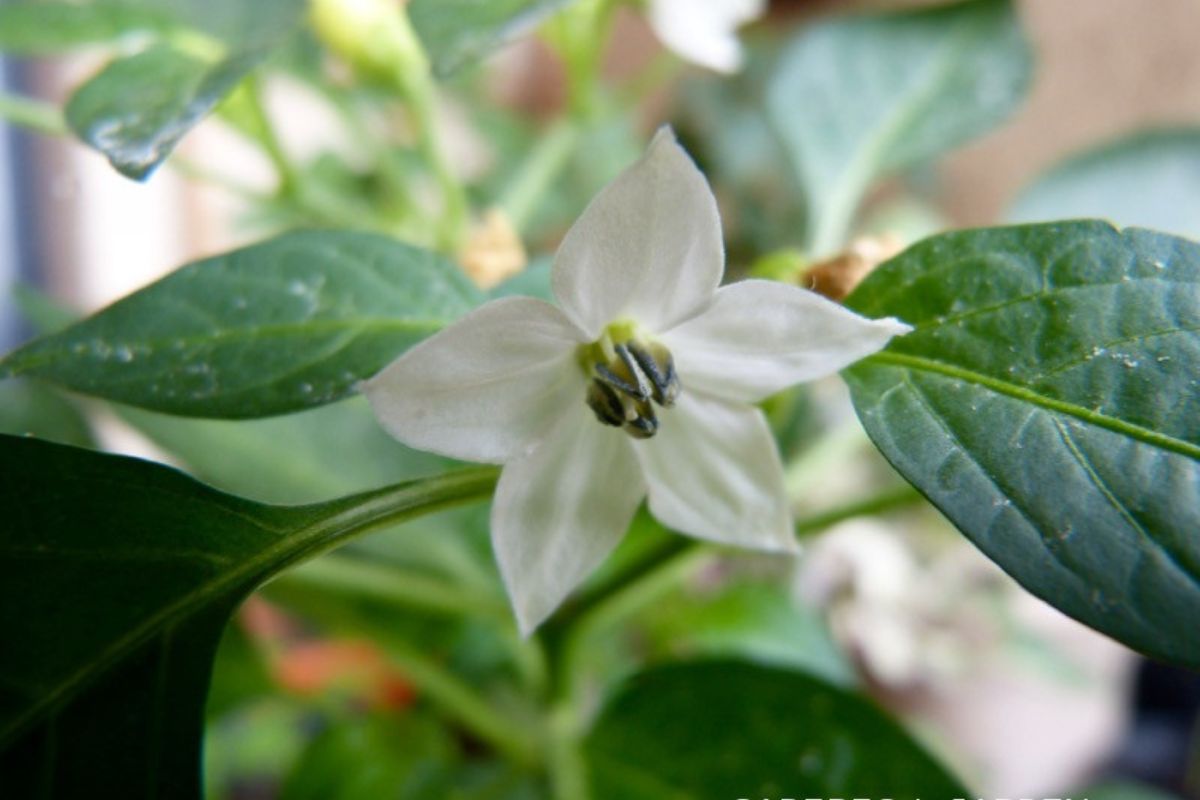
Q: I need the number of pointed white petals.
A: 5